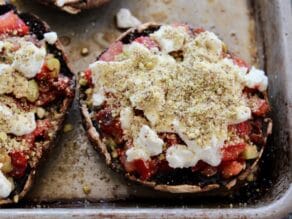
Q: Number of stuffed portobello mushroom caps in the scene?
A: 3